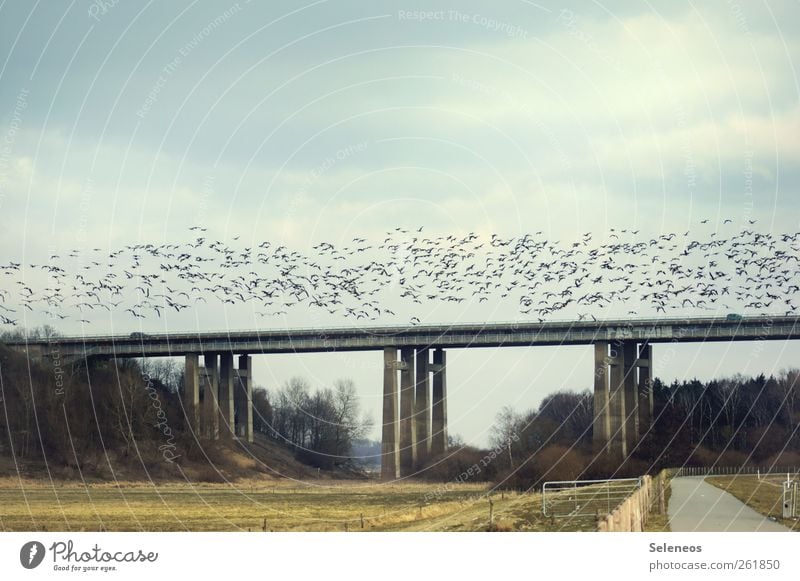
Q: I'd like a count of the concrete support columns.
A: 12